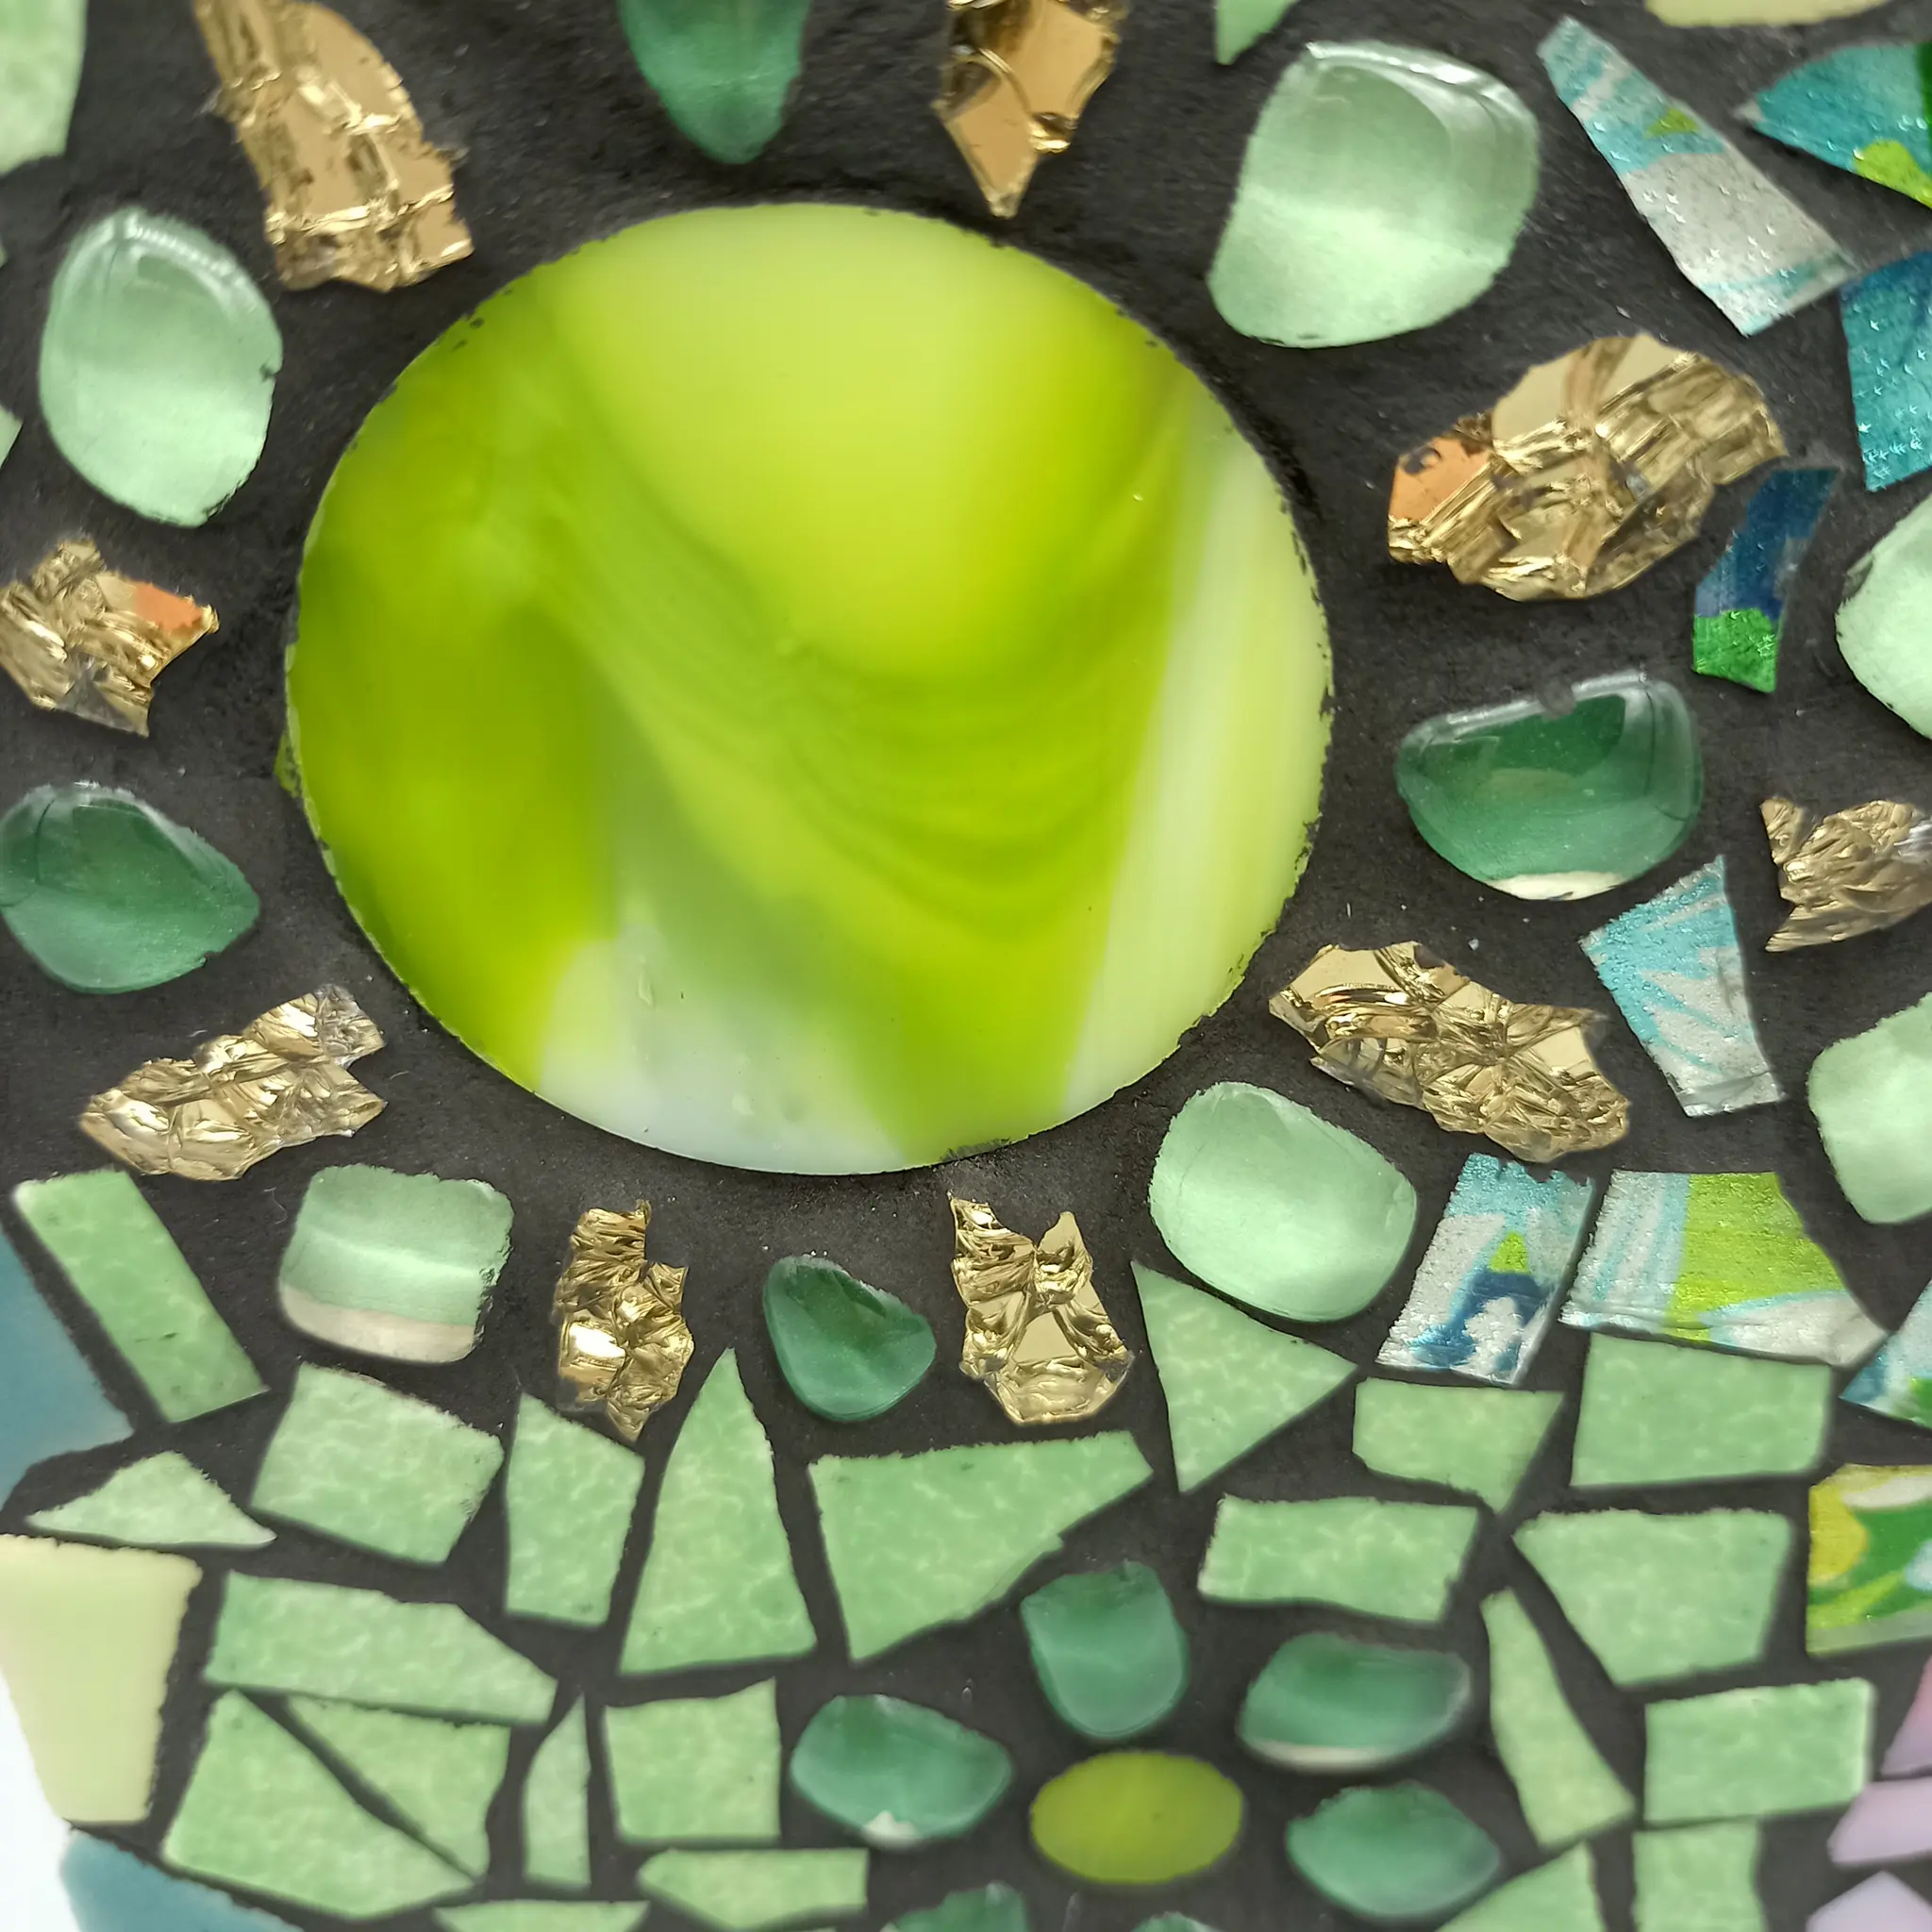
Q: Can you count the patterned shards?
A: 9